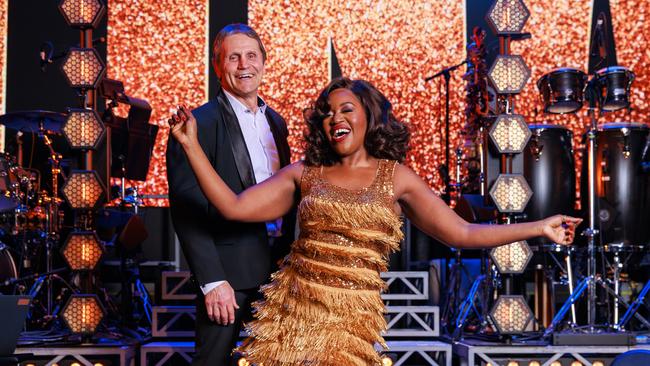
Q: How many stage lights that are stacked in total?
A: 12